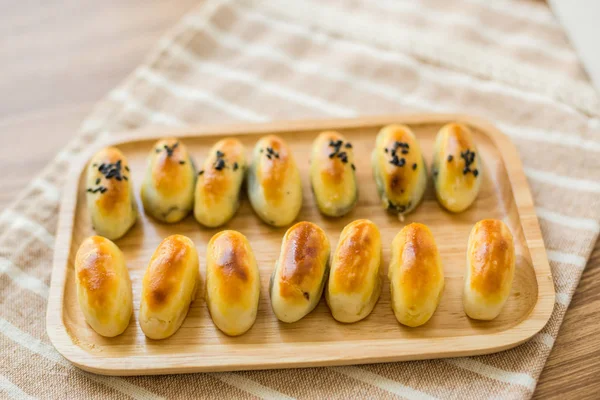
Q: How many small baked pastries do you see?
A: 14